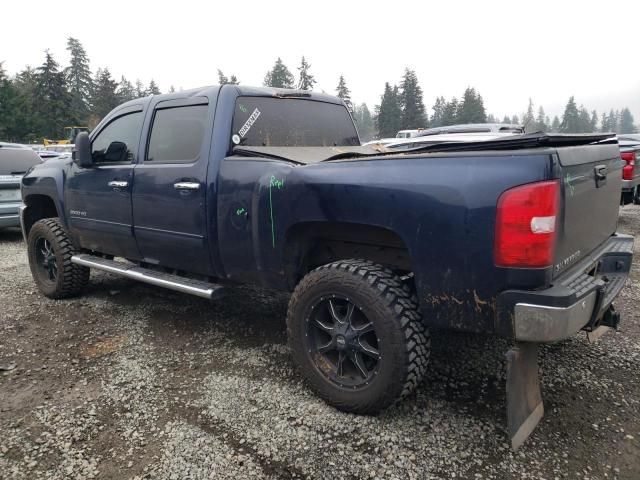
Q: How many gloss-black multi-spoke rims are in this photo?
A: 2